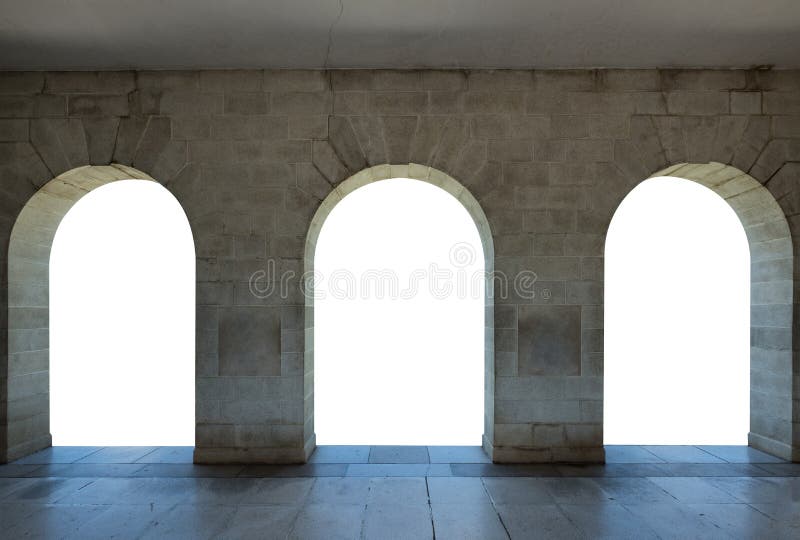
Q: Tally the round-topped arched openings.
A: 3